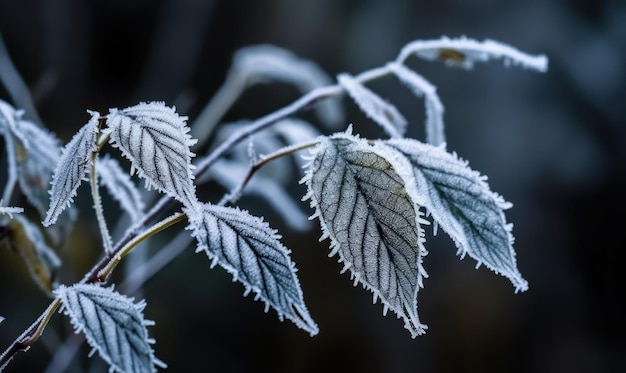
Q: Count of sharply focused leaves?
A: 6